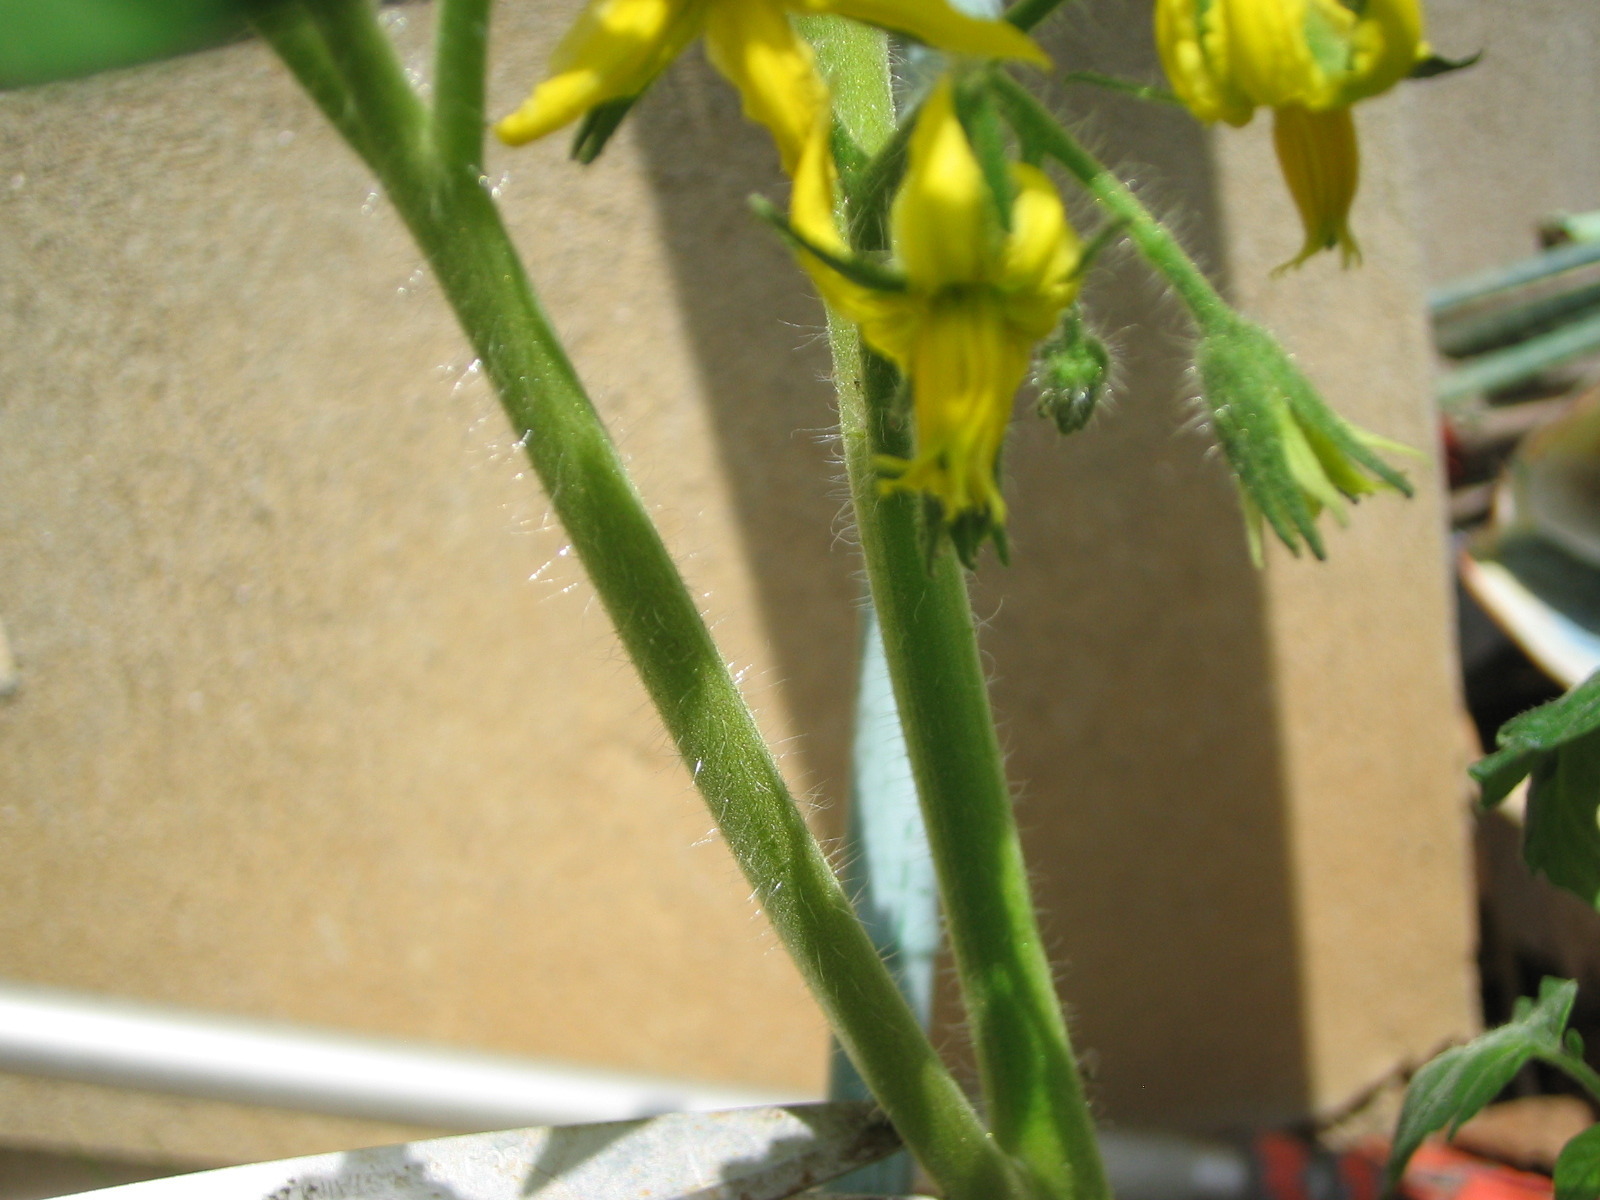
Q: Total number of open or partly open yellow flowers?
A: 4